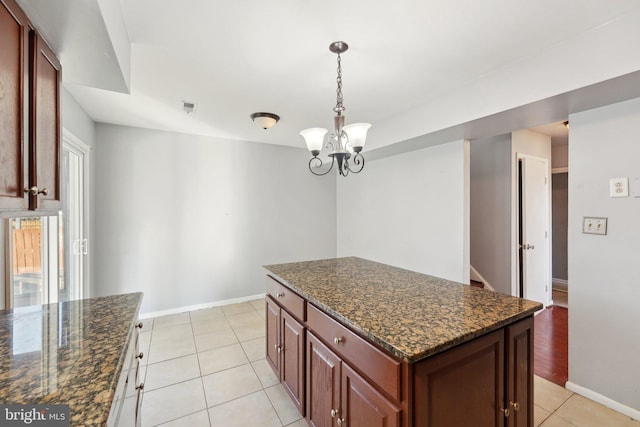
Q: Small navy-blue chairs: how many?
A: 0